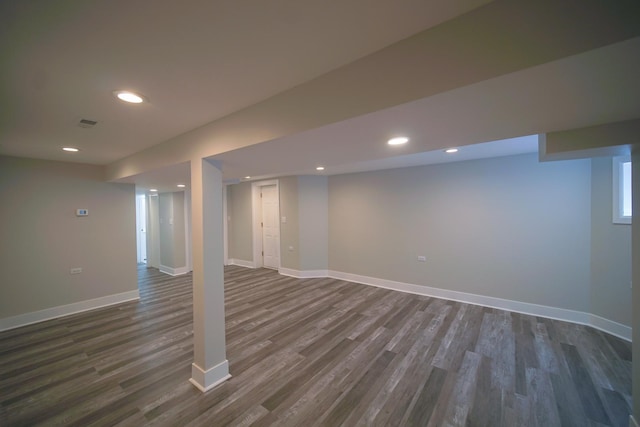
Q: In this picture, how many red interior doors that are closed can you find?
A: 0